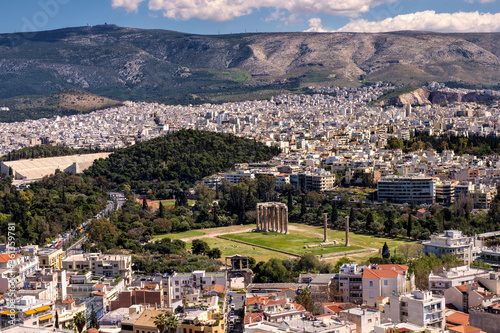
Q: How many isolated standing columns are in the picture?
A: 2